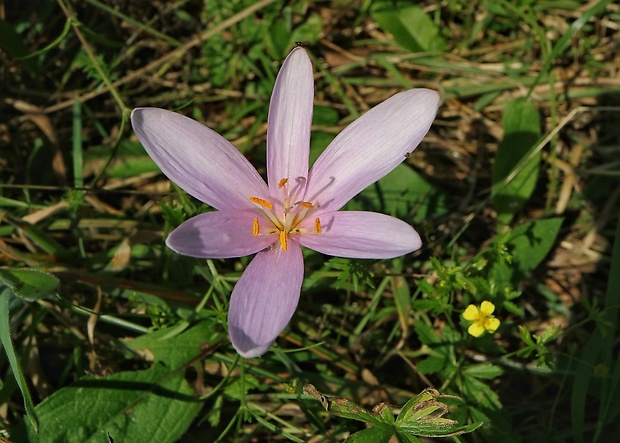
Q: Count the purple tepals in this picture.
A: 6